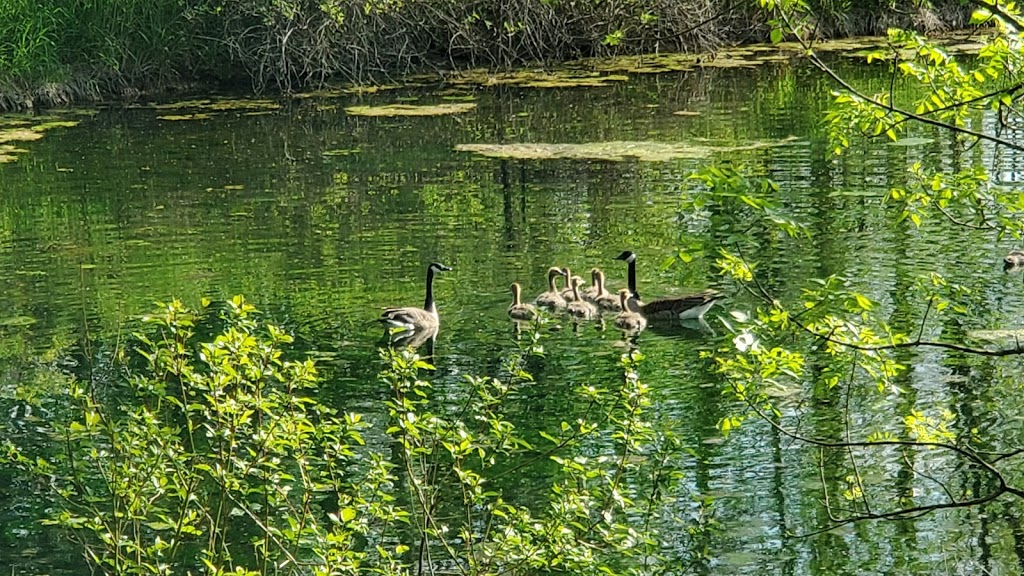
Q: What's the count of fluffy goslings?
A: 7